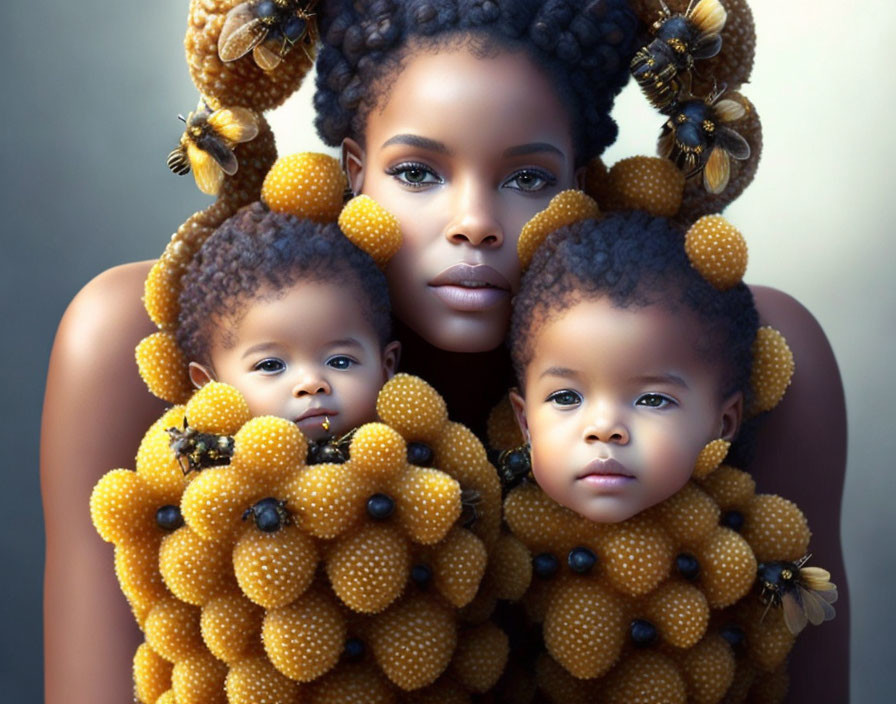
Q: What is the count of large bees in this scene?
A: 5